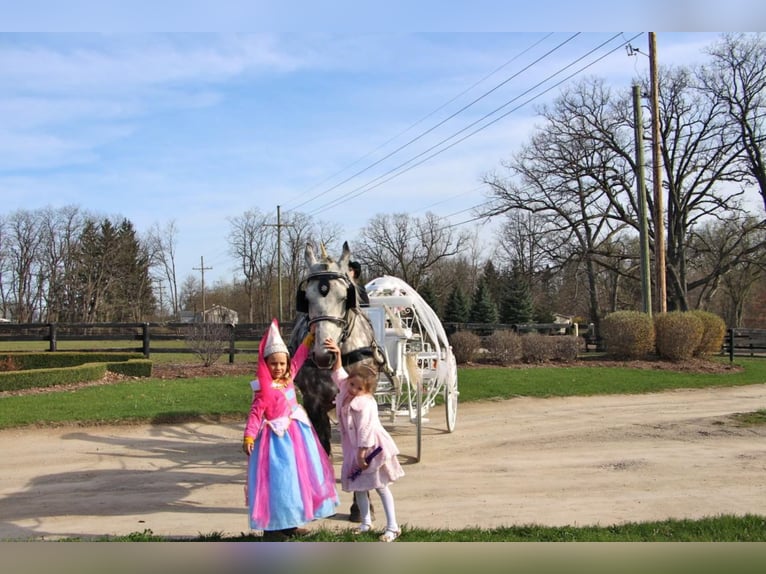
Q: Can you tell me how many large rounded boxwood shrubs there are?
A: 3